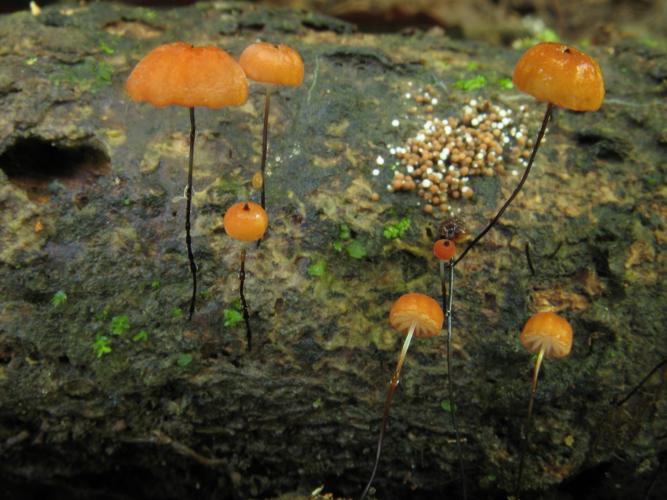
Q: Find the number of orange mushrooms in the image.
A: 7